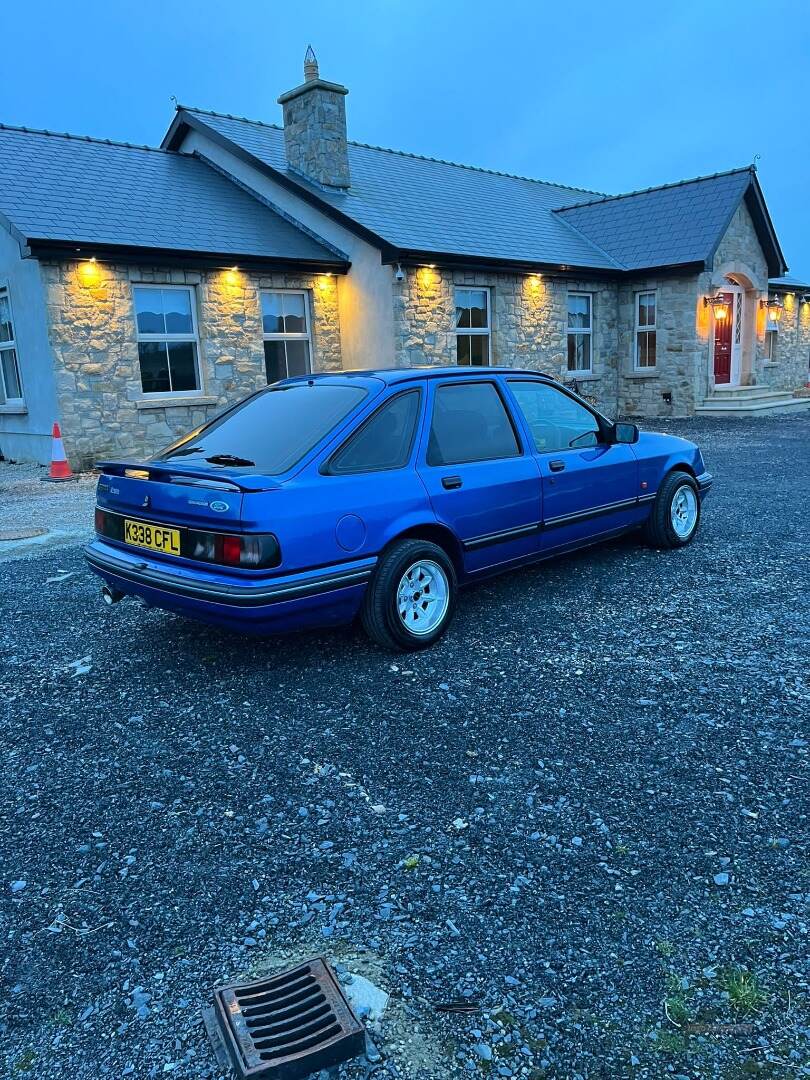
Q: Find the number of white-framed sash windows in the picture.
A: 7